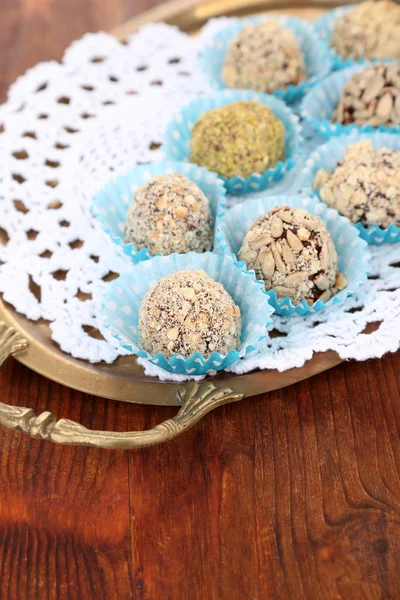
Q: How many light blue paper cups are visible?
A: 8